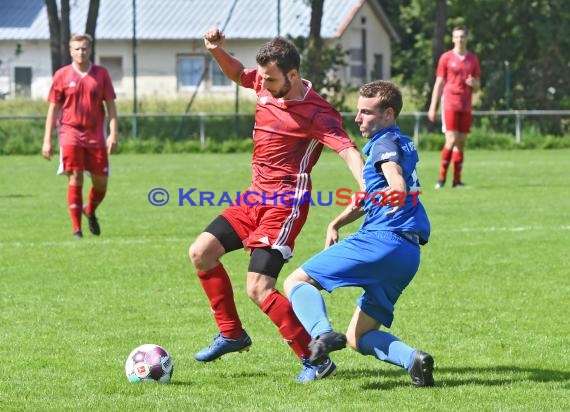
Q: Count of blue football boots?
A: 2